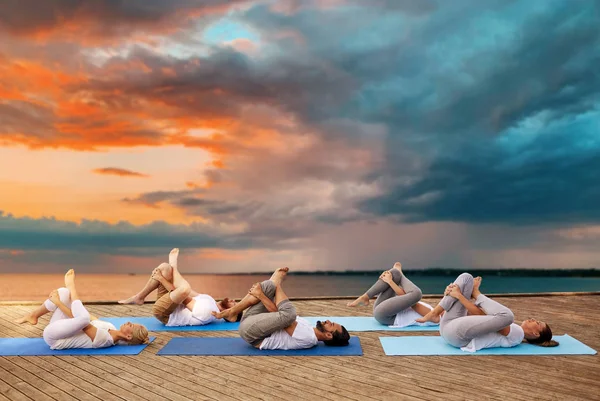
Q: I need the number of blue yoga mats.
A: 5